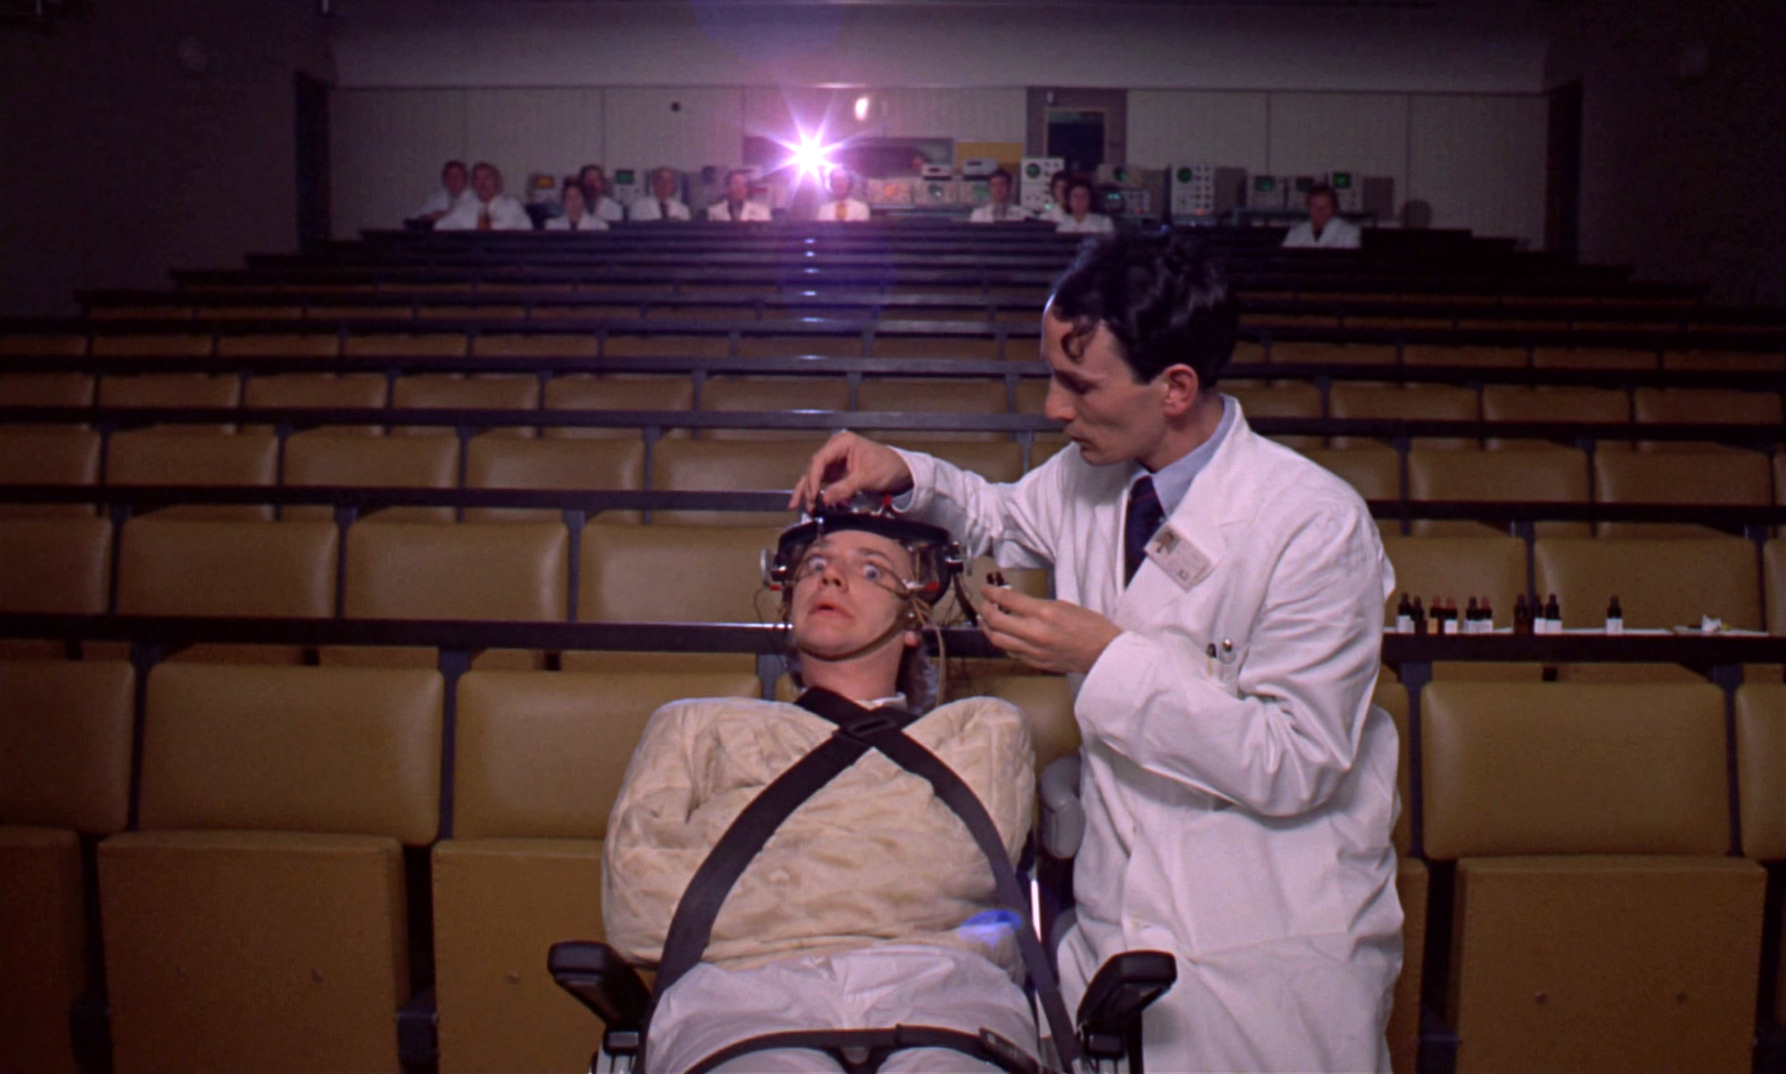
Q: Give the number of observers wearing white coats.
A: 11